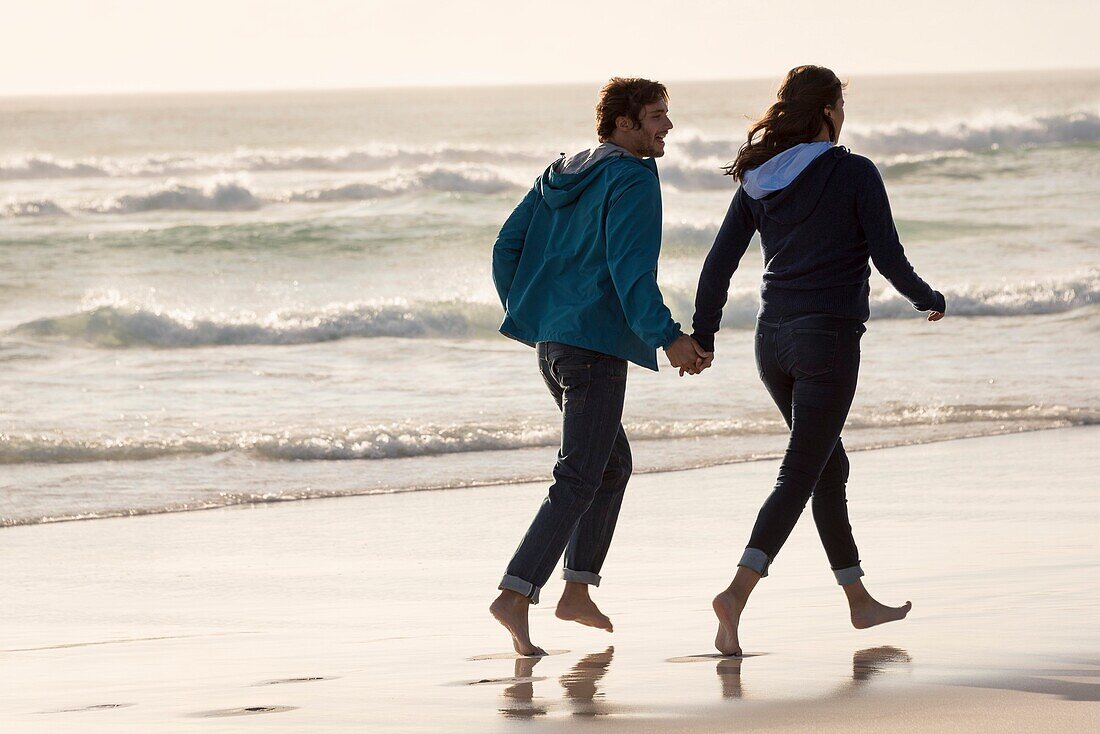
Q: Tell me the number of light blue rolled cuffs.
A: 4